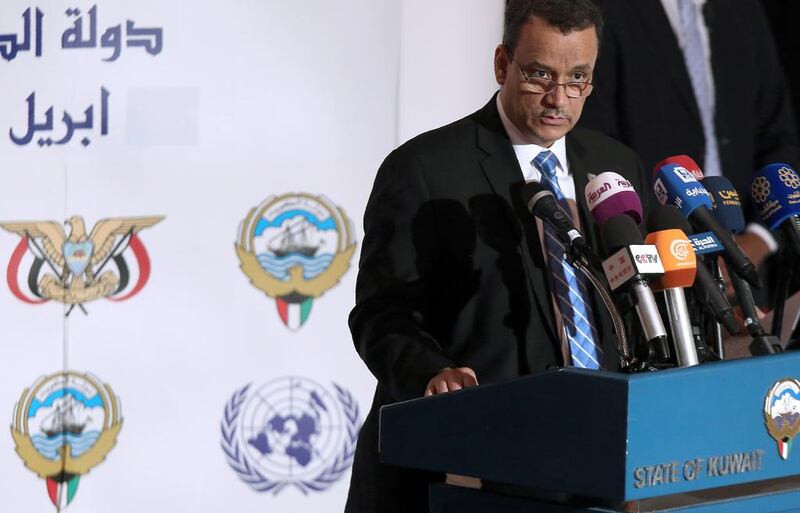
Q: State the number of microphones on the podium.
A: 9